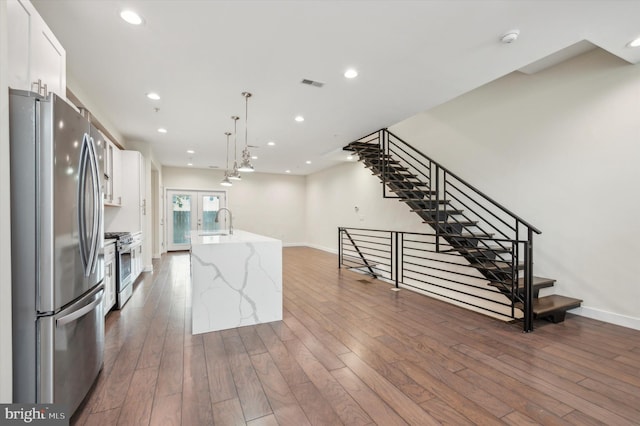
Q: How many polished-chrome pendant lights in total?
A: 3